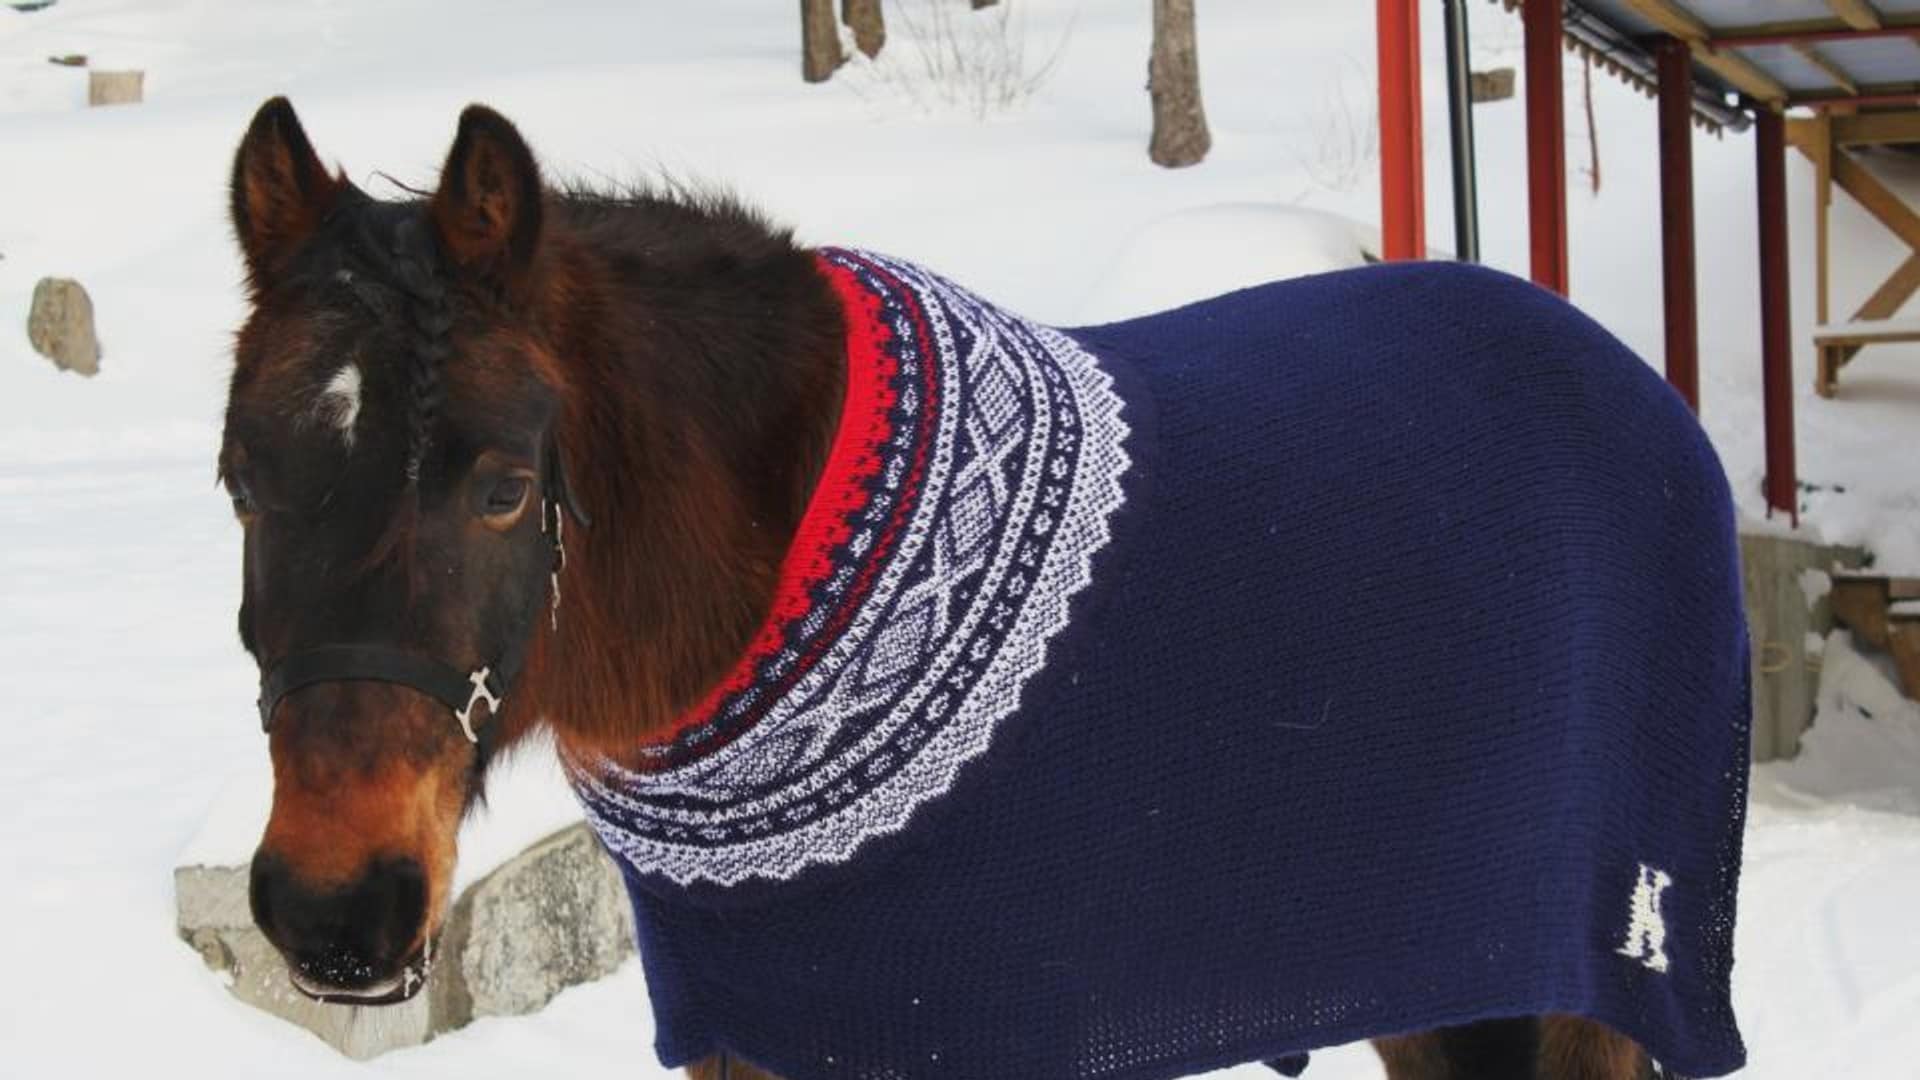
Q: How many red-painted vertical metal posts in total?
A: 4